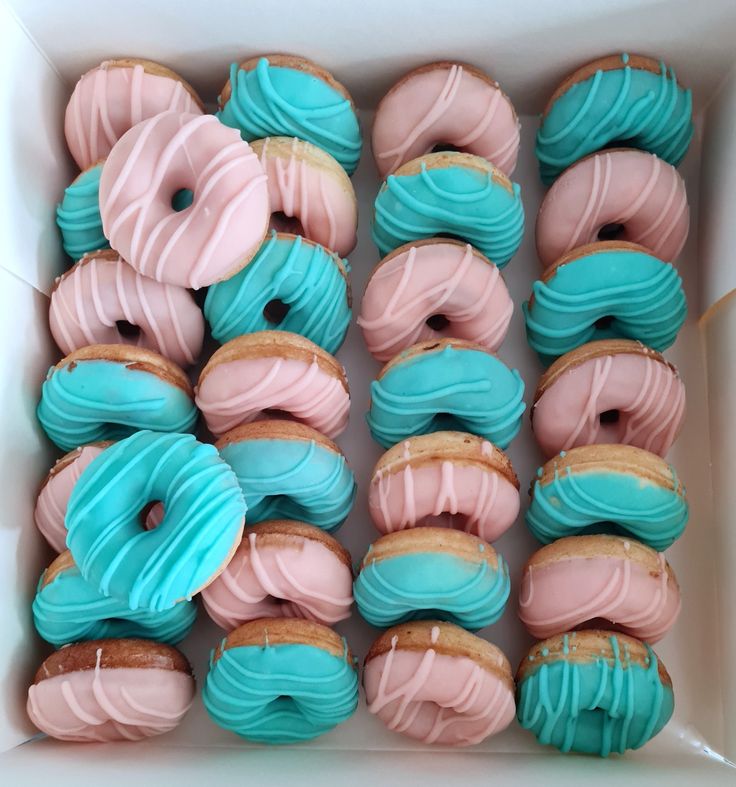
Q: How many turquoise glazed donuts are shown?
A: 15